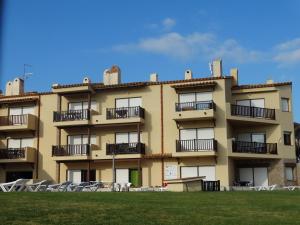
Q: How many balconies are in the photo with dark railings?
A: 10